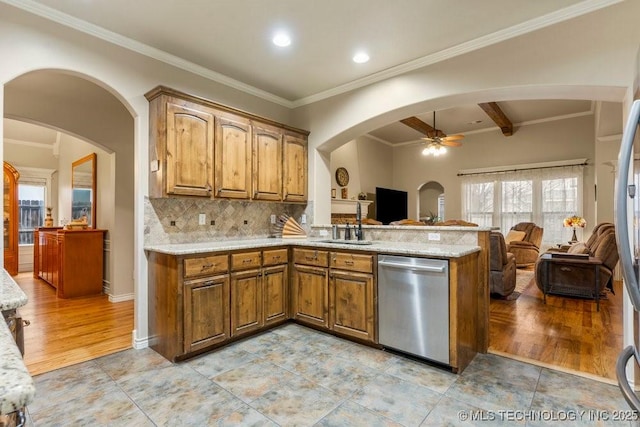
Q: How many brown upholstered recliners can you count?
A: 3